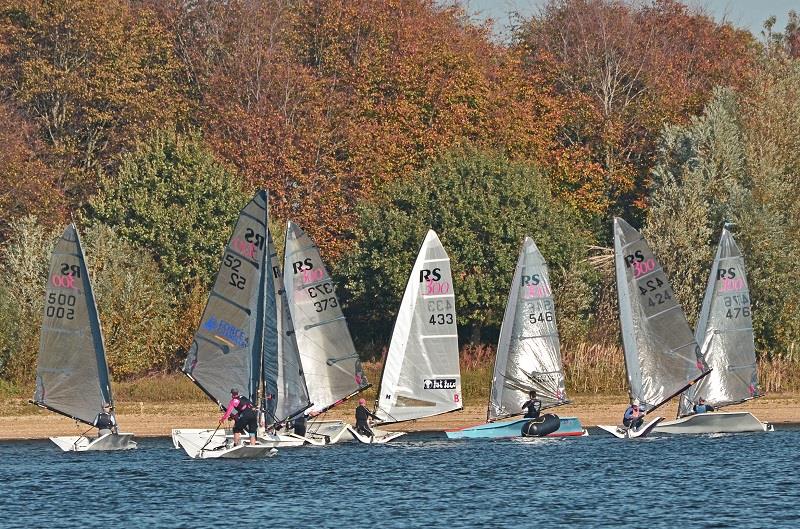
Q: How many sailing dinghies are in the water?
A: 8